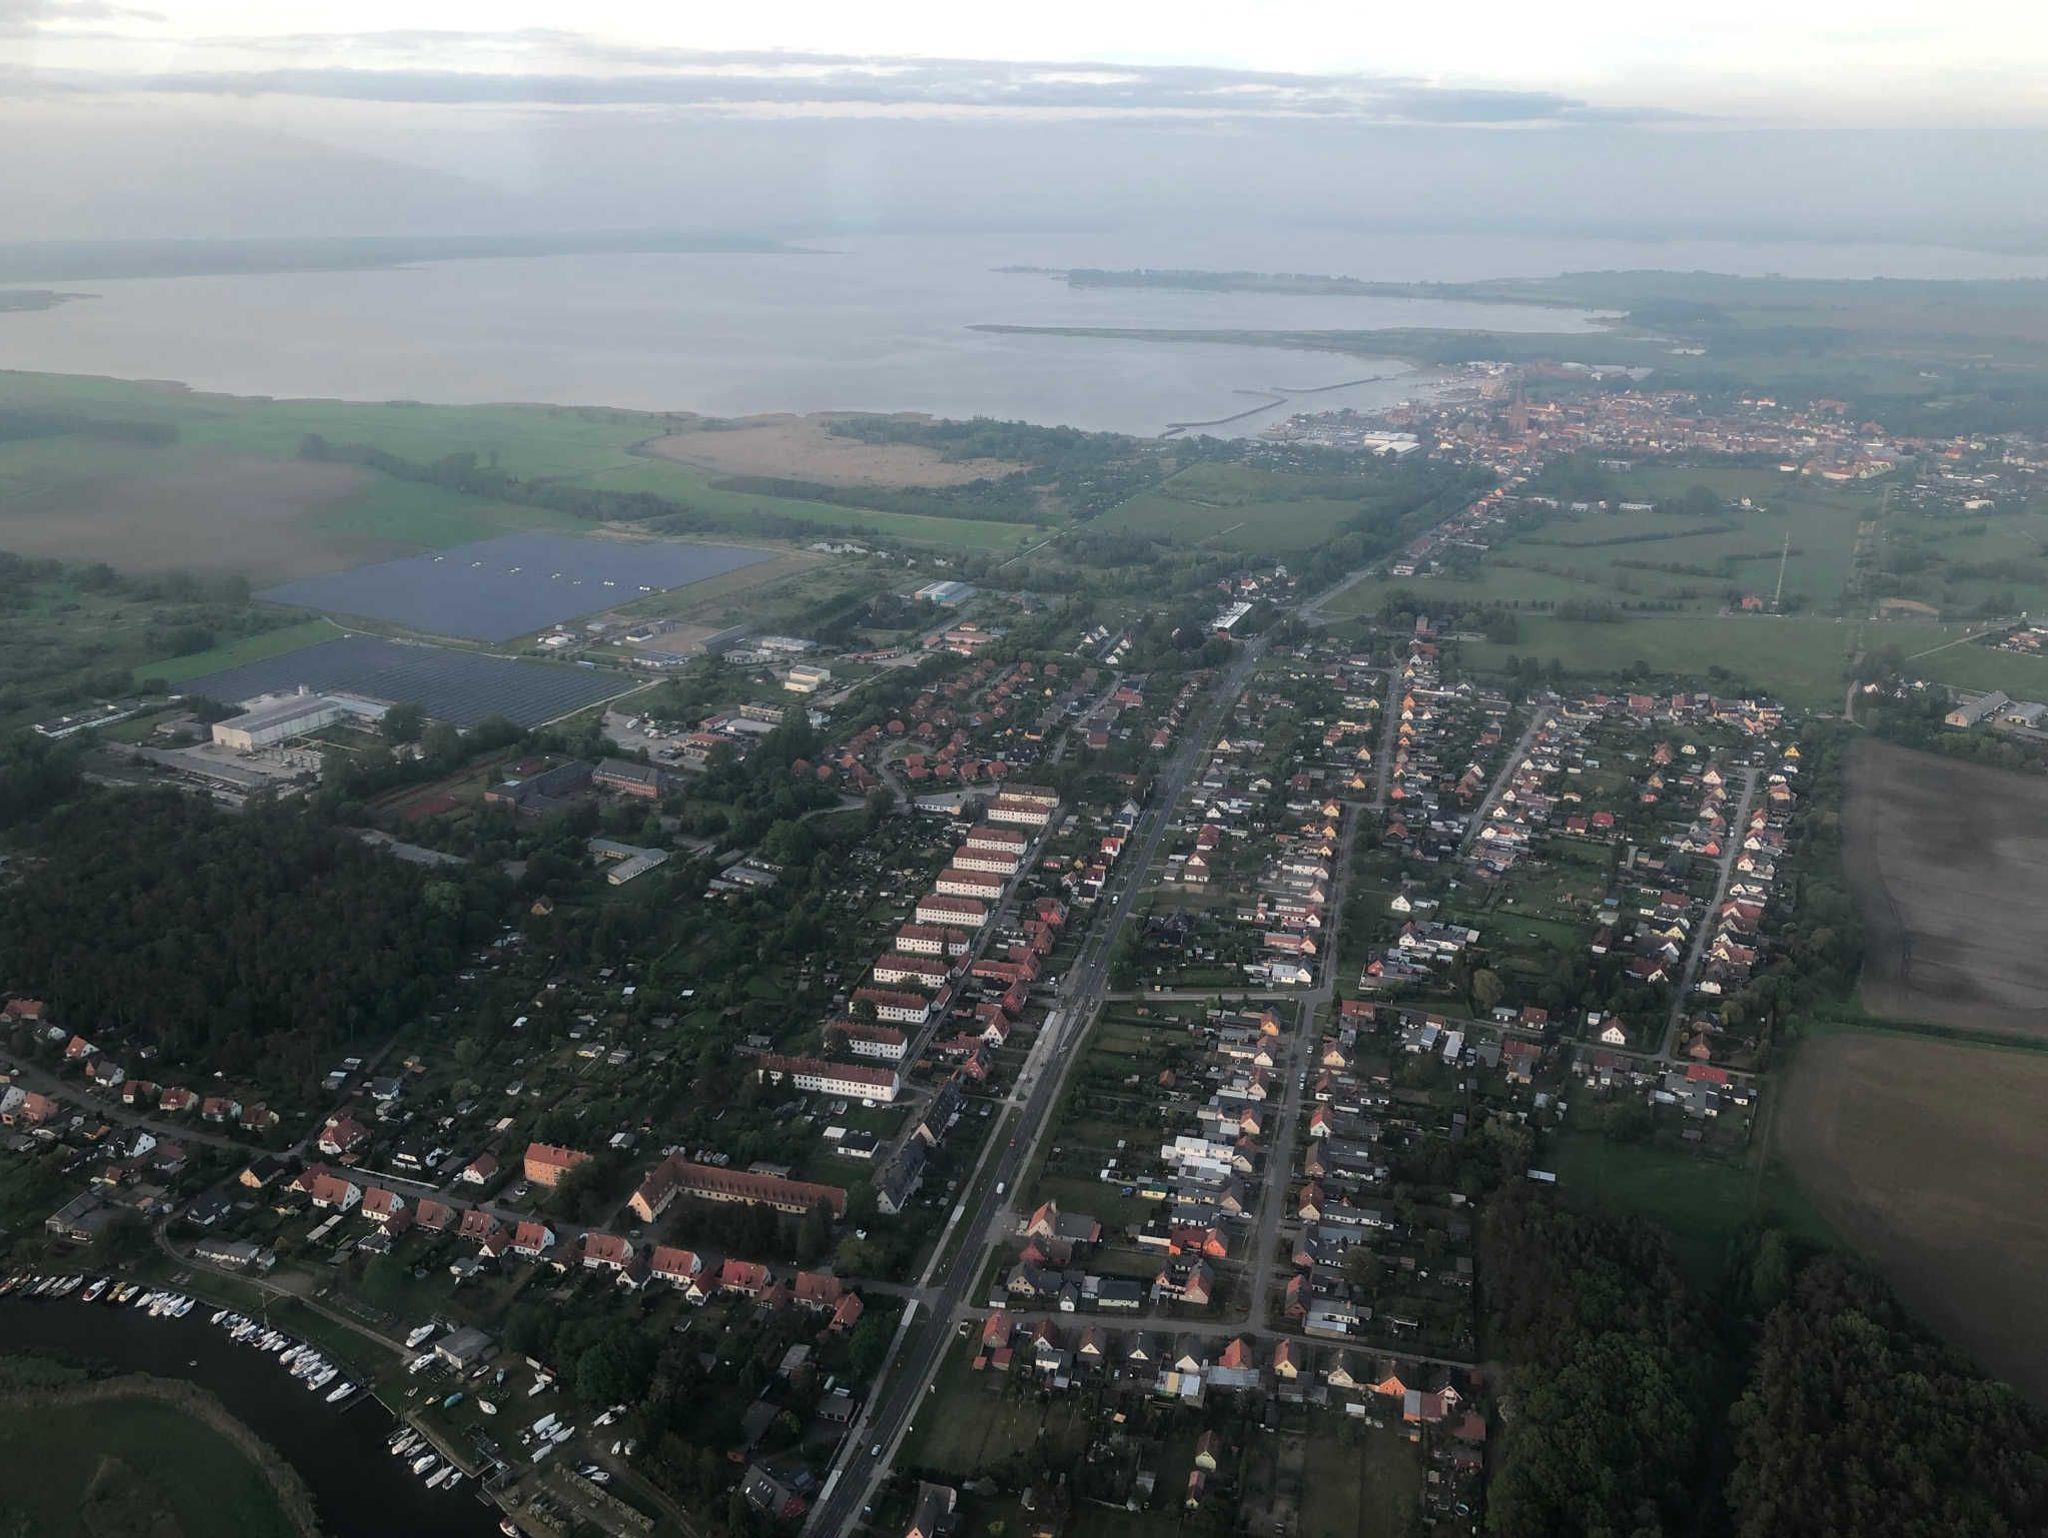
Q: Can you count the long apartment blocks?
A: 11